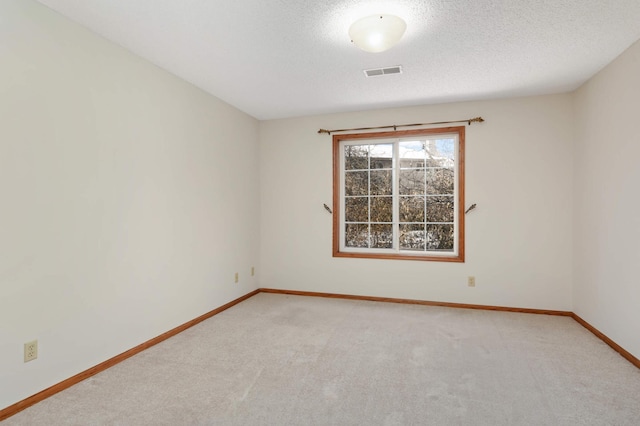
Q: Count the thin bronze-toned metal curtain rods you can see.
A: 1